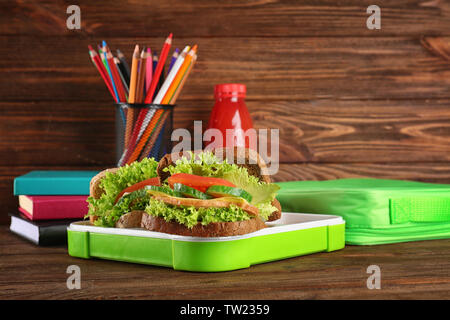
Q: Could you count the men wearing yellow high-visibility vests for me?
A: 0